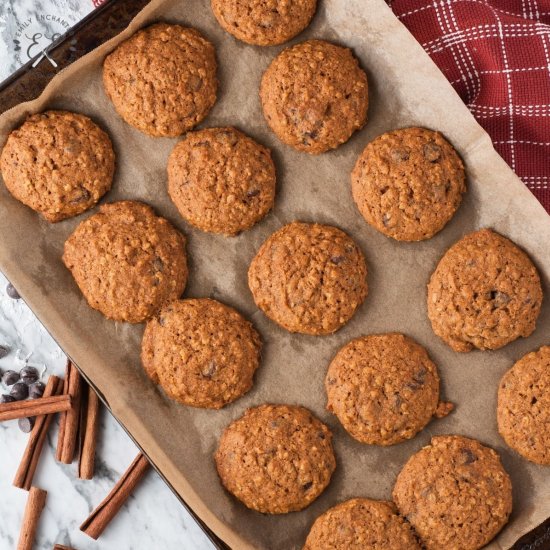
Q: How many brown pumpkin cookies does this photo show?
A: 15